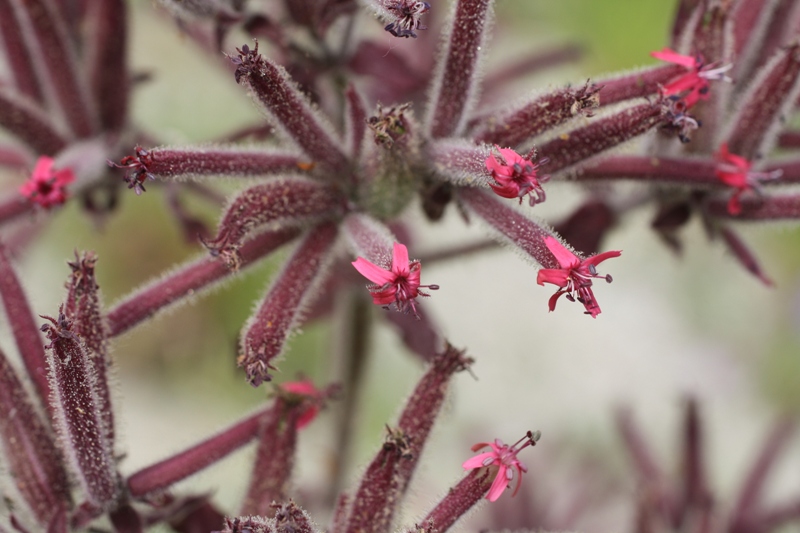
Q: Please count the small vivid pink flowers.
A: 8